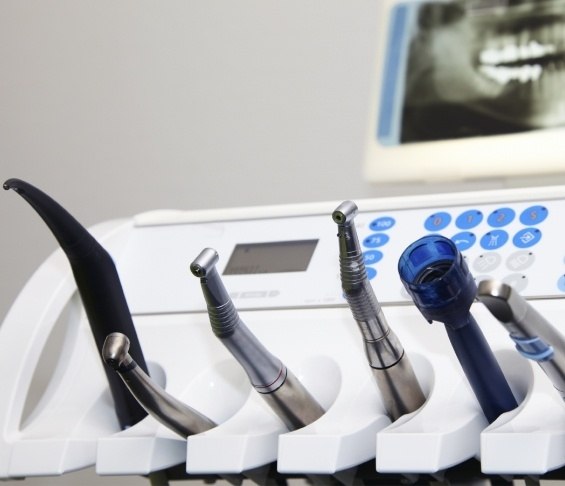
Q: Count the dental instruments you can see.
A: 6